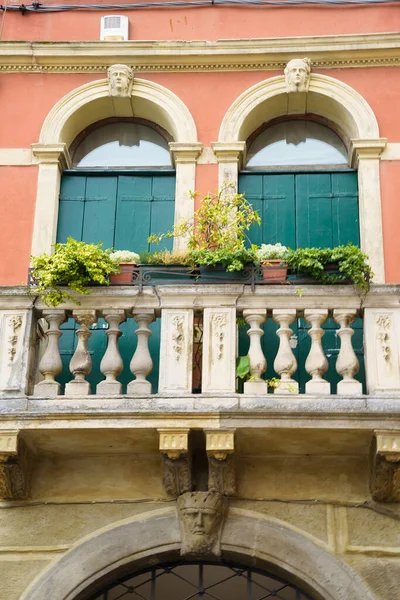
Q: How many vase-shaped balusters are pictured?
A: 8